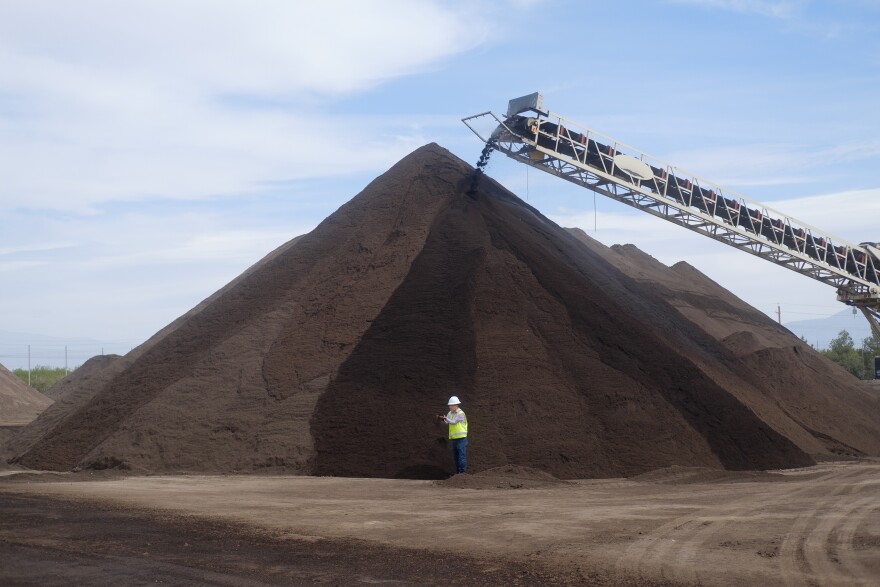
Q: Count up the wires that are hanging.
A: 2